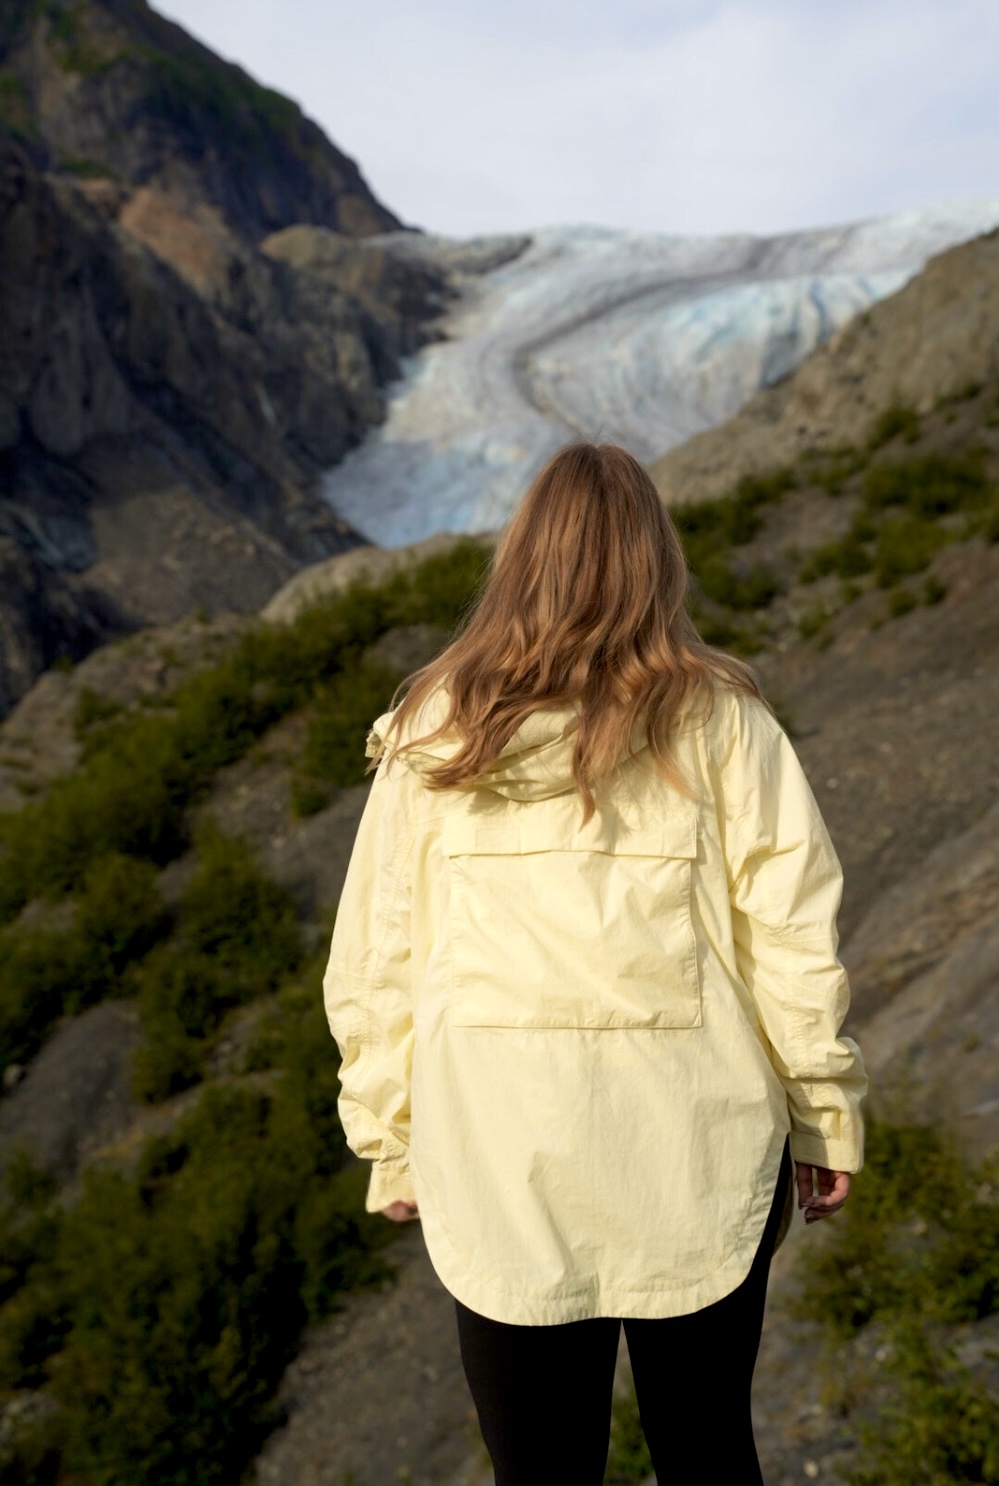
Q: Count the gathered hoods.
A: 1